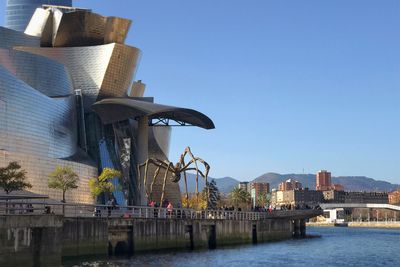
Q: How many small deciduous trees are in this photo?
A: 3